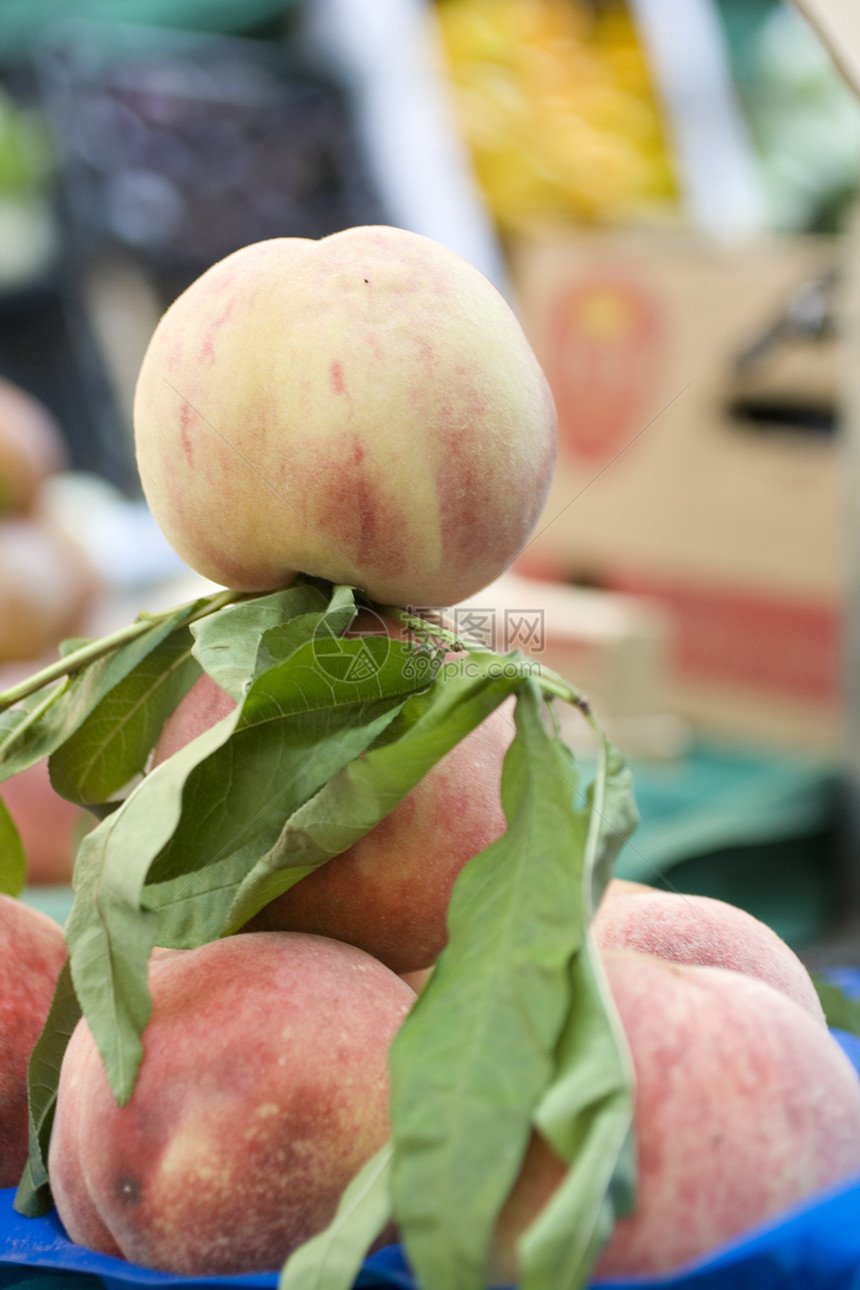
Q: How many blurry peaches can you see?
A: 3